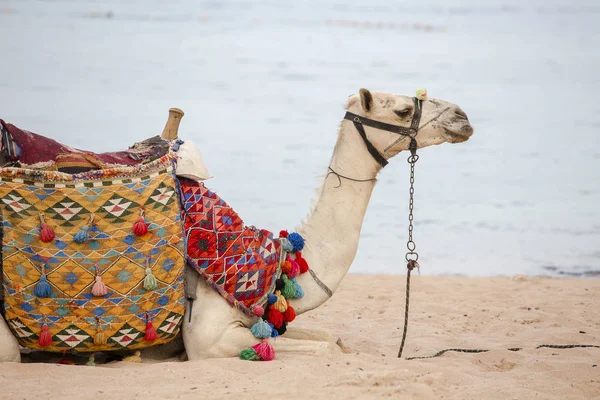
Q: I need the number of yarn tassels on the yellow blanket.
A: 9